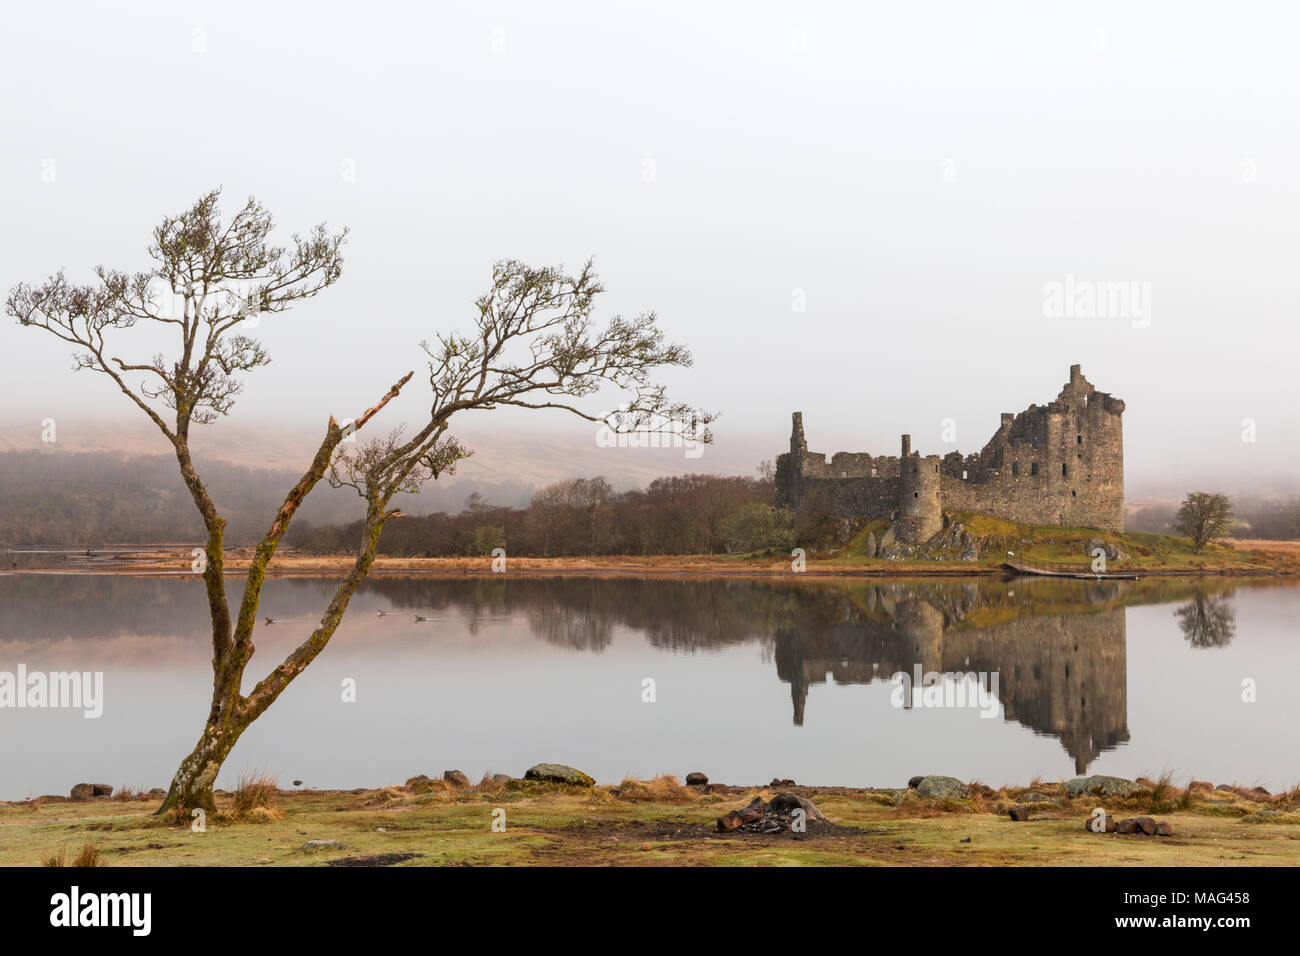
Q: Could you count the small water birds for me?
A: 3